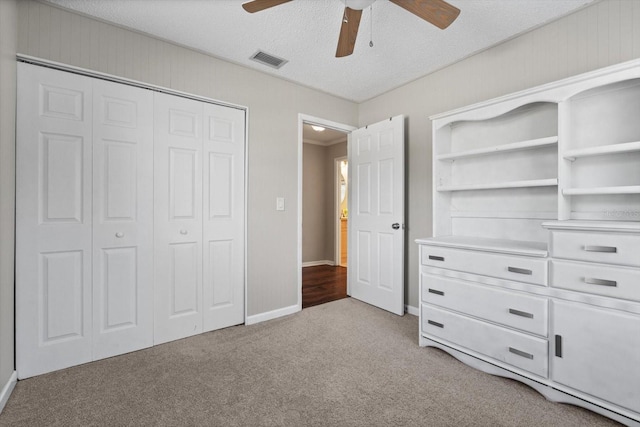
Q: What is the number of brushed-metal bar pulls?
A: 9